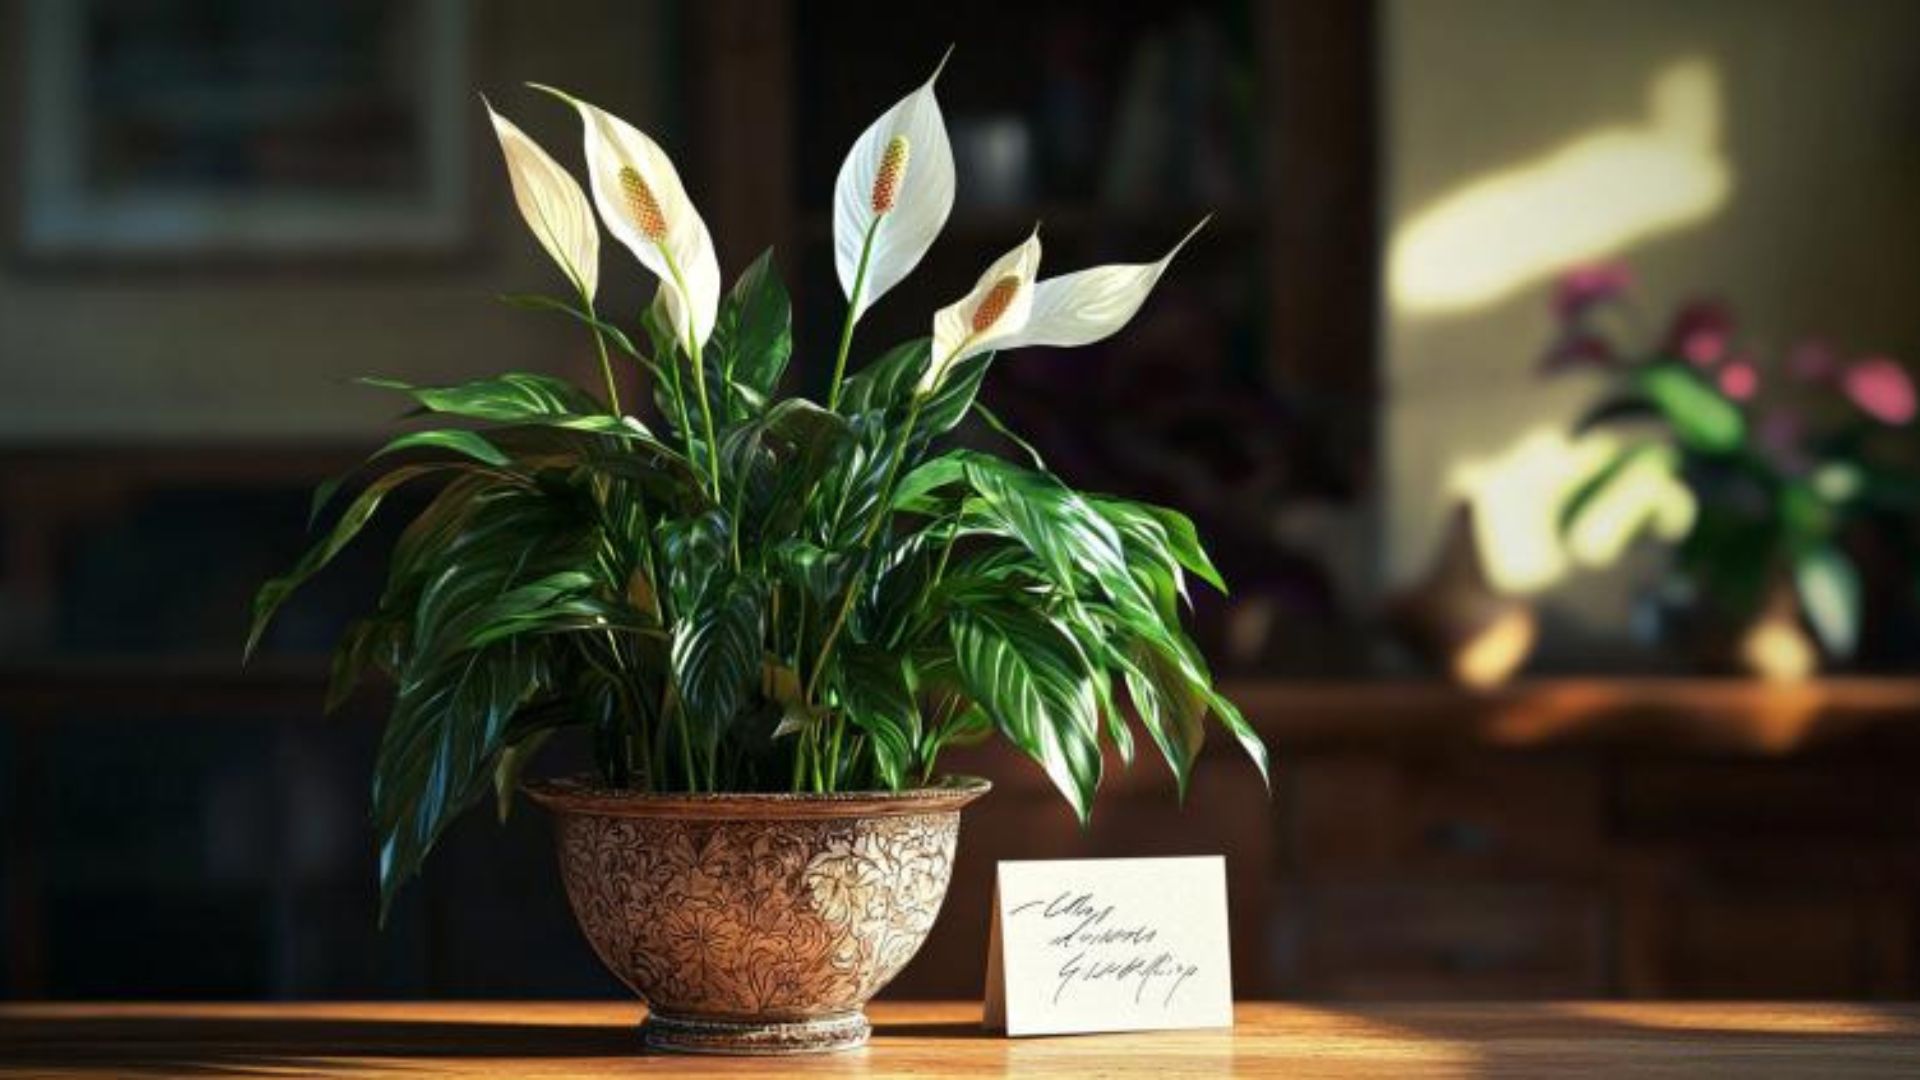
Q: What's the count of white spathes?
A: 5